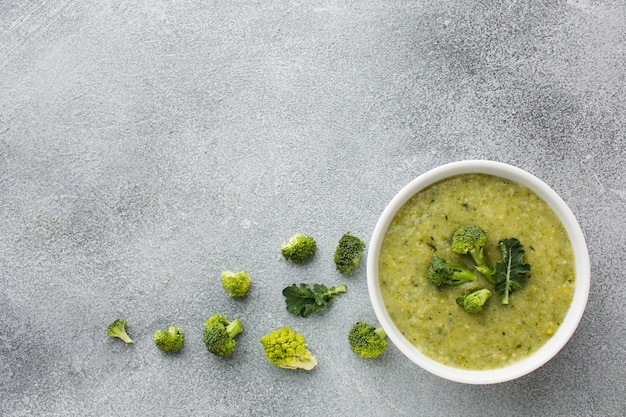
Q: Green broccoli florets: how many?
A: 11